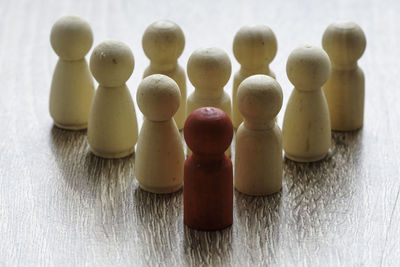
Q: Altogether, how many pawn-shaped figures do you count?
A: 10